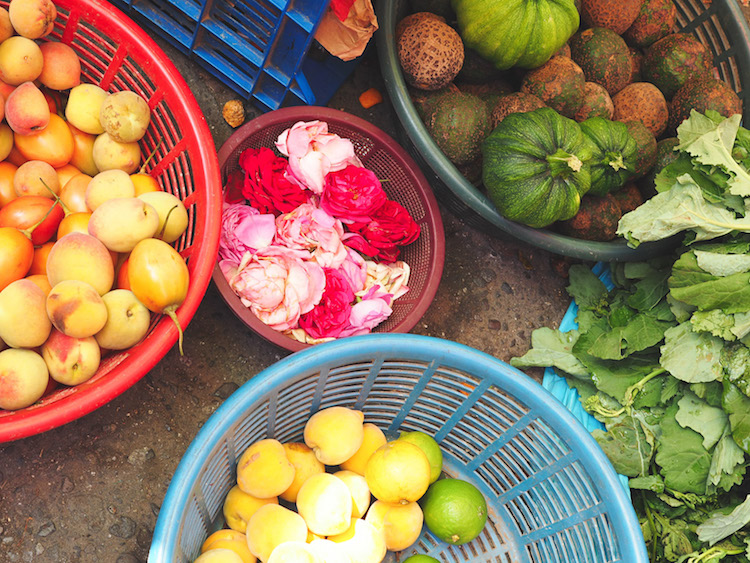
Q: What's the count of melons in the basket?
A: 3